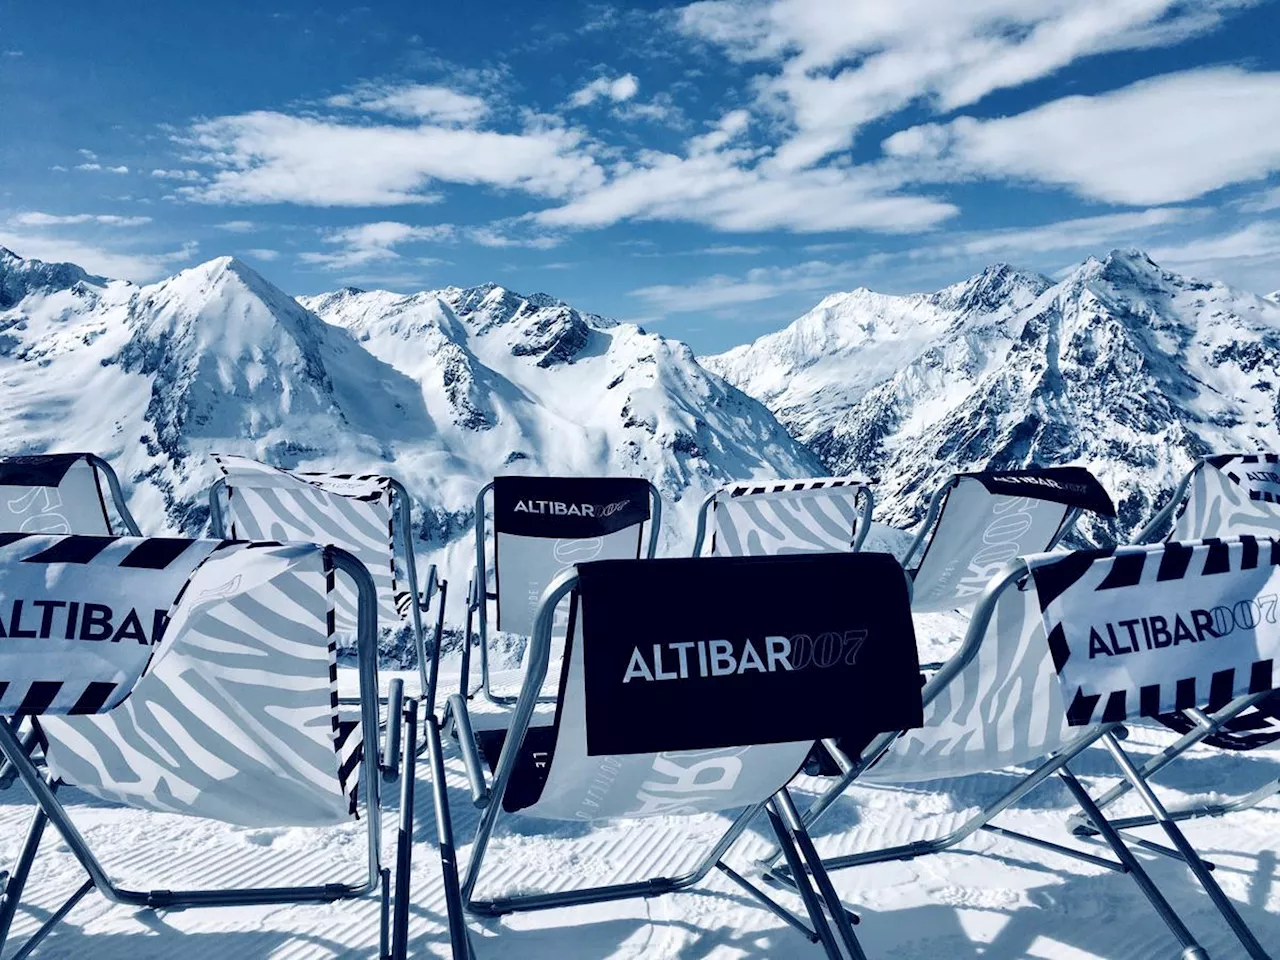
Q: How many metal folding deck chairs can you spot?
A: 9